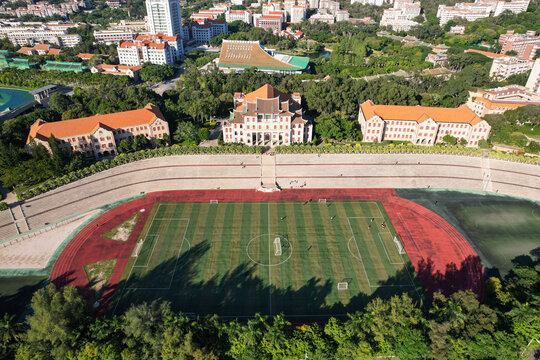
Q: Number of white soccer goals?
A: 6